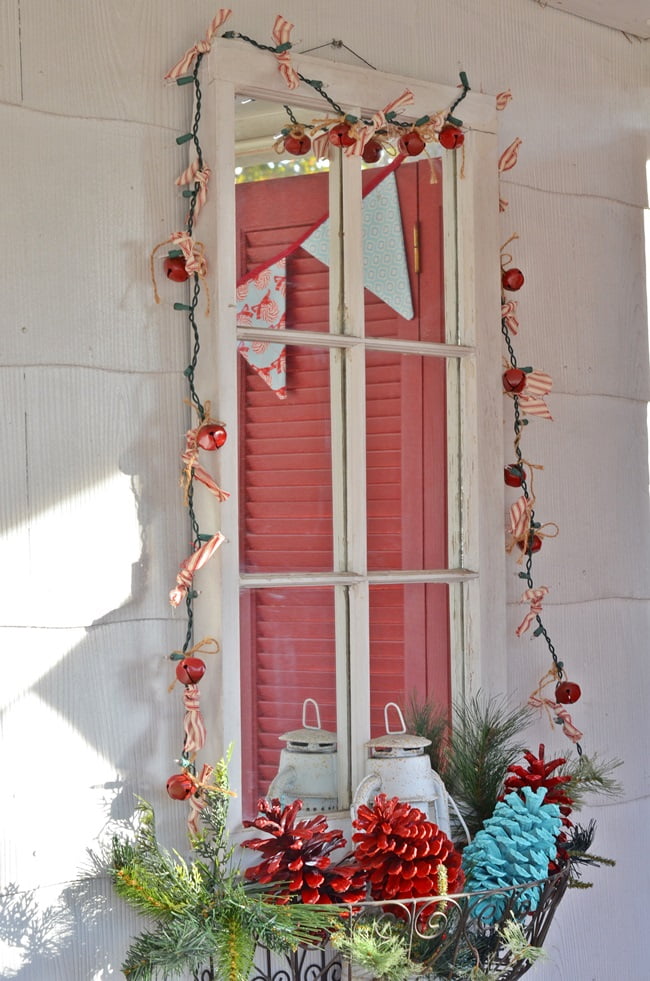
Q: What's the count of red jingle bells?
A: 14